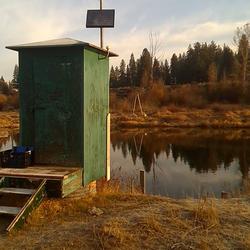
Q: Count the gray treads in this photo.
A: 2